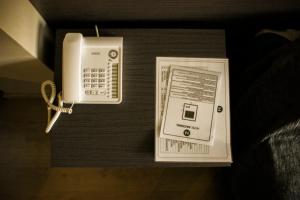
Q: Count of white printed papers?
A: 2